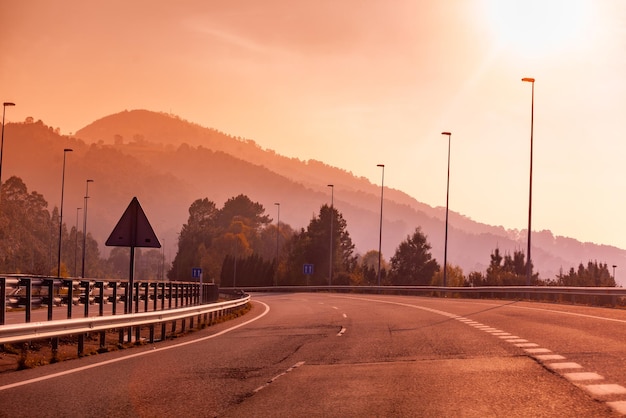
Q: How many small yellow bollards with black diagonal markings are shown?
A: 0